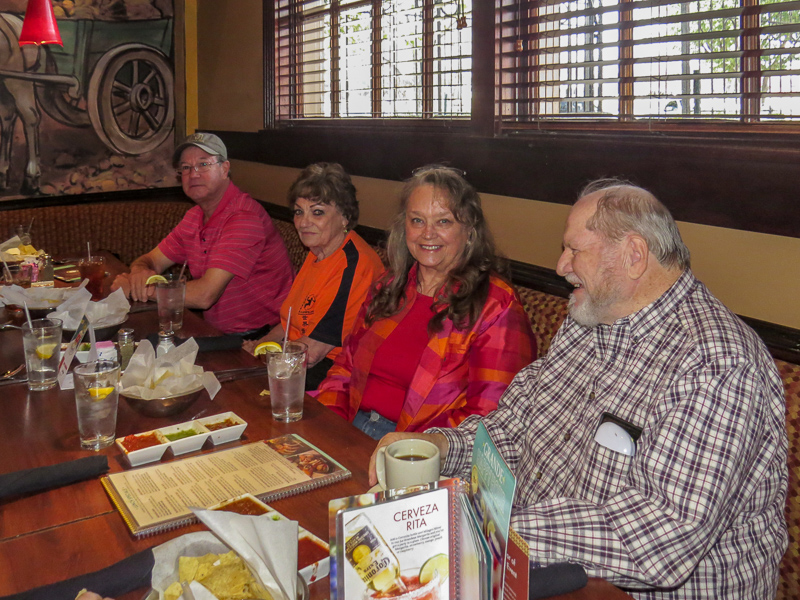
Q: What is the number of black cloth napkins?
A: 4